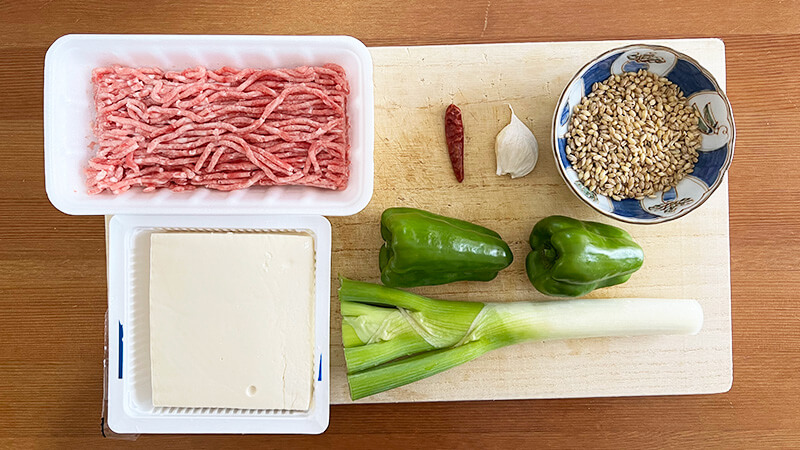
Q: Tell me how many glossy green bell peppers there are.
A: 2